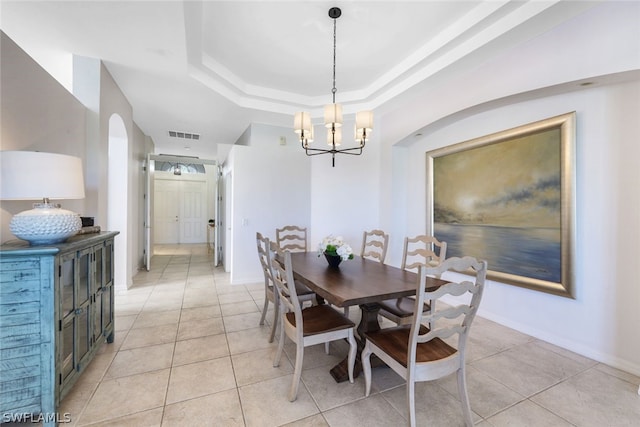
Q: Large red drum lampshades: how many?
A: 0